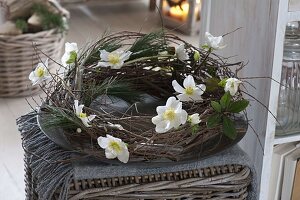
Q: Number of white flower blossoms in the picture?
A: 11